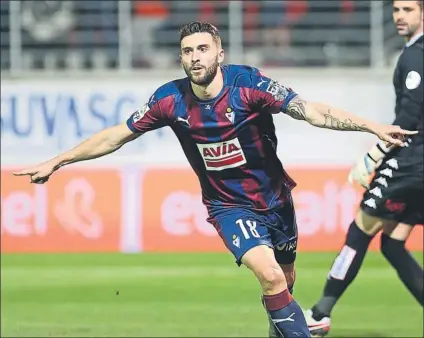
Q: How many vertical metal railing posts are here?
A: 4